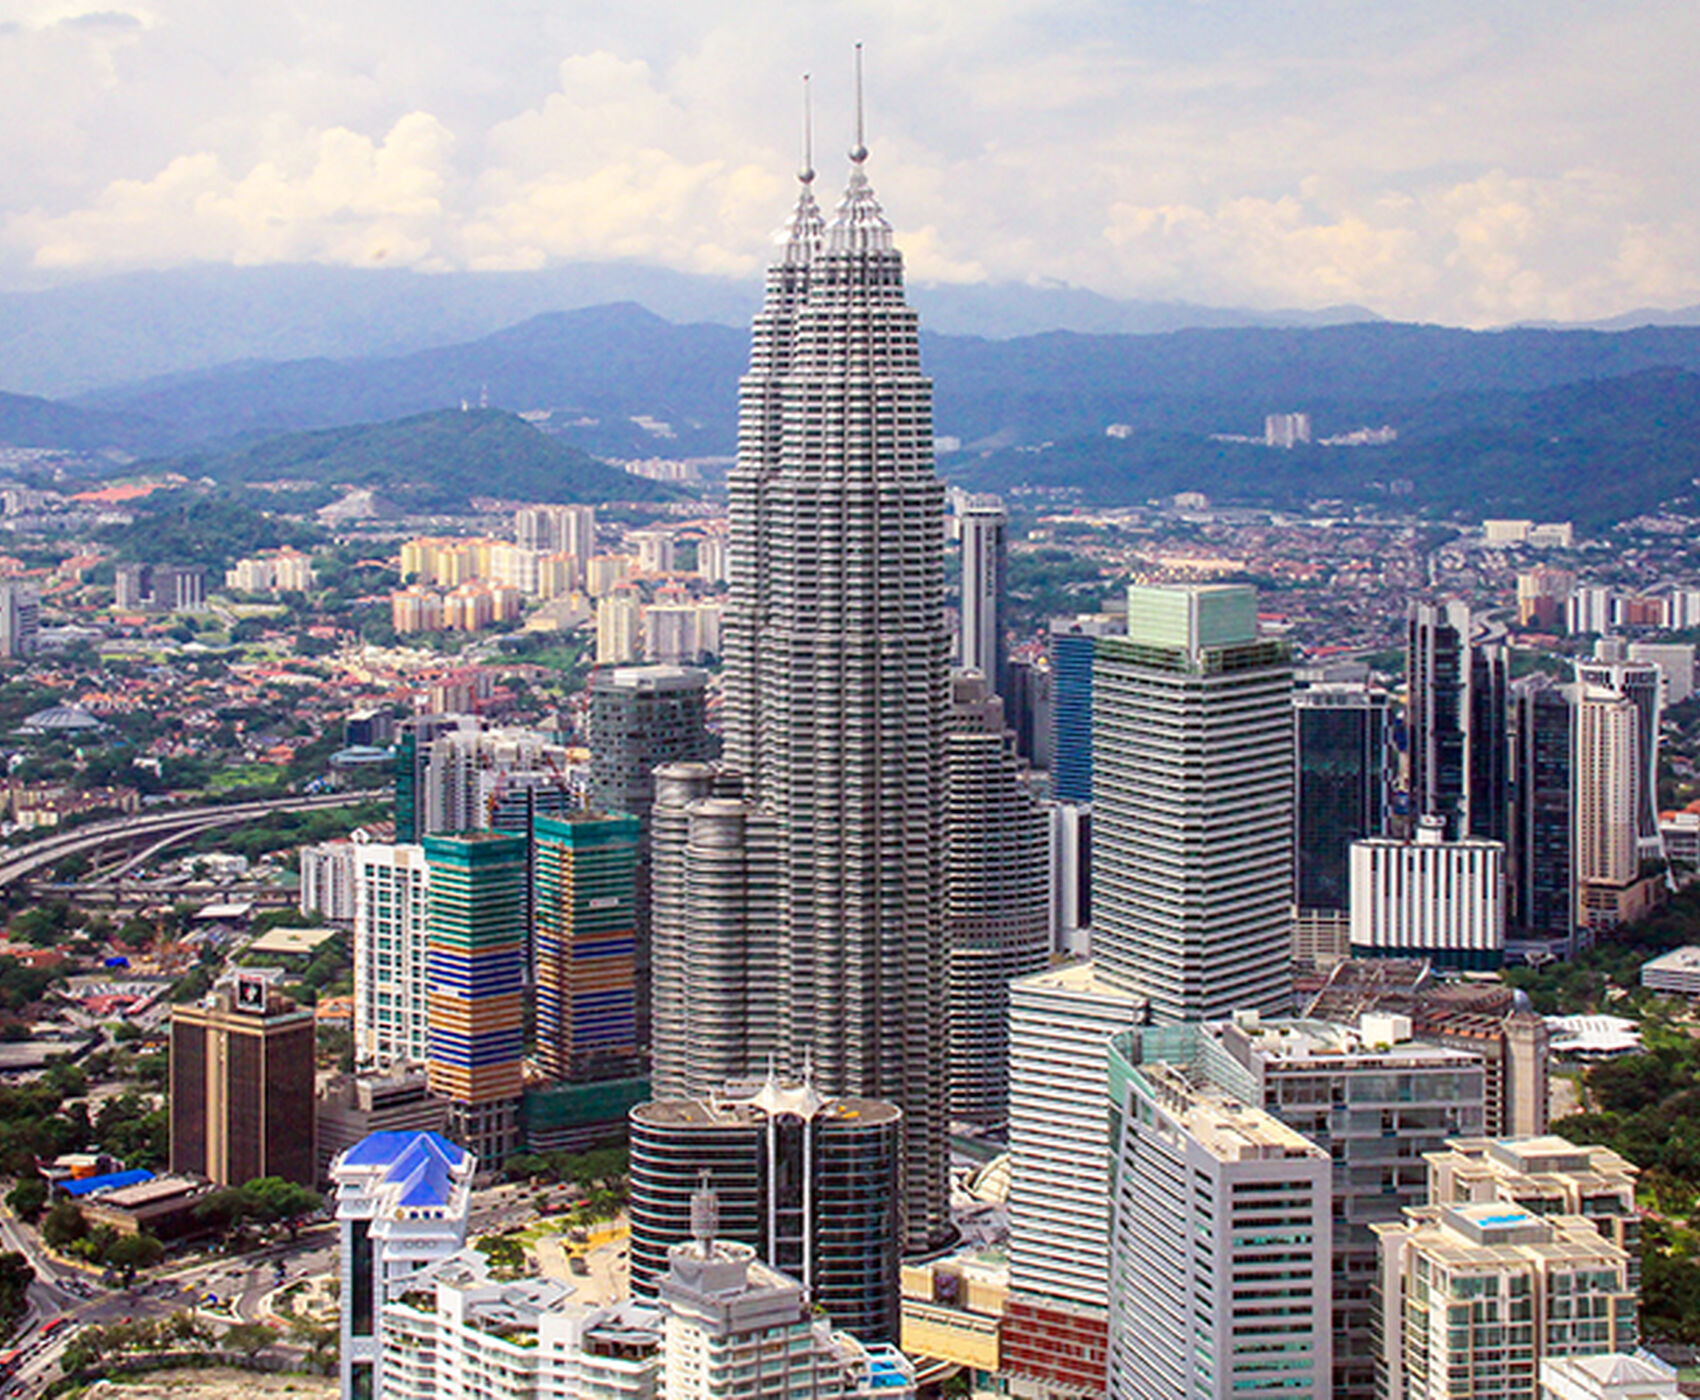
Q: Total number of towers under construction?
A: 2